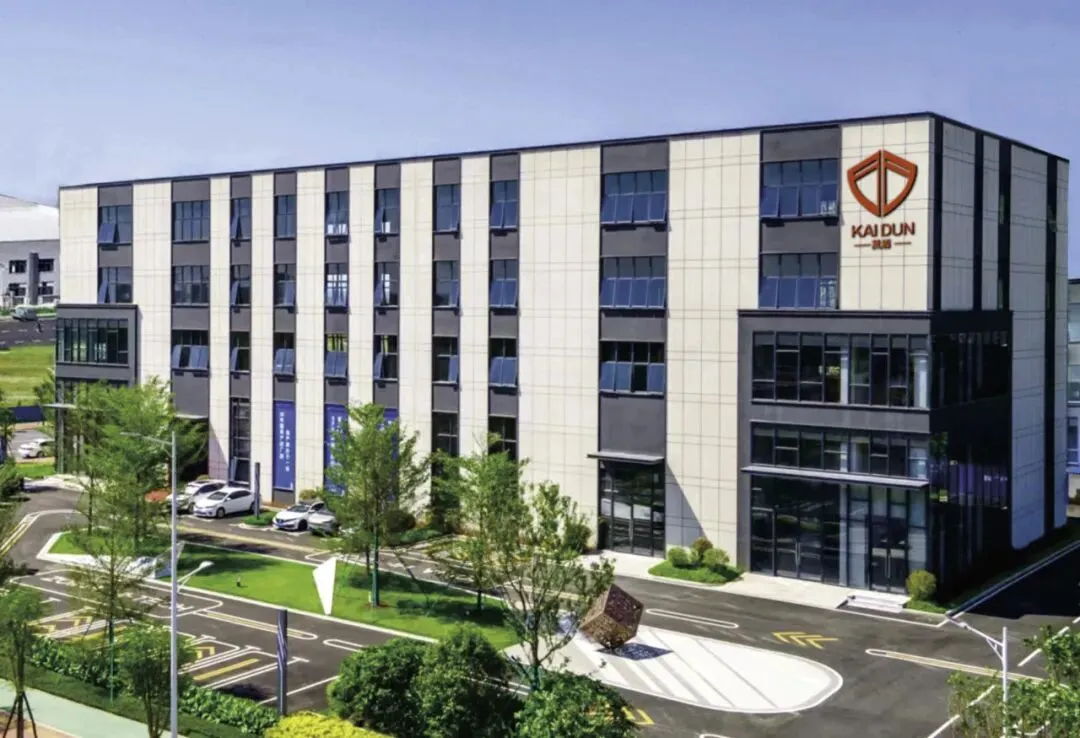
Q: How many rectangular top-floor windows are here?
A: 10